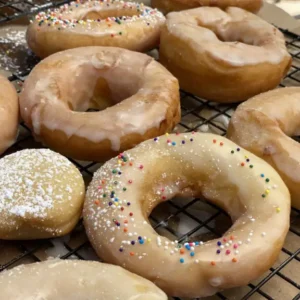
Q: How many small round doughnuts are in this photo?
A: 1